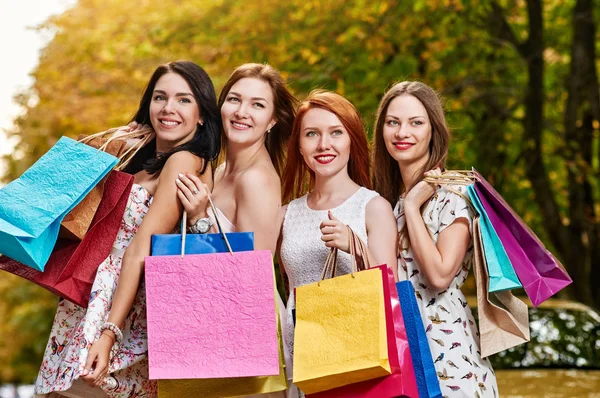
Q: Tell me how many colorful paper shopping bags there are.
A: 12